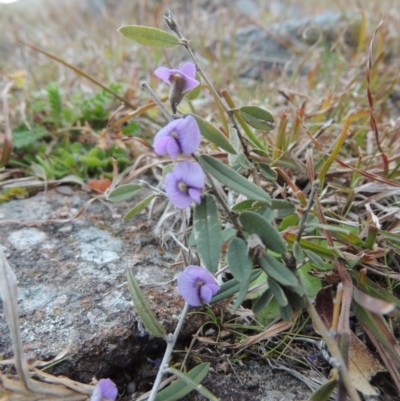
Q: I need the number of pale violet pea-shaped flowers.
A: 5